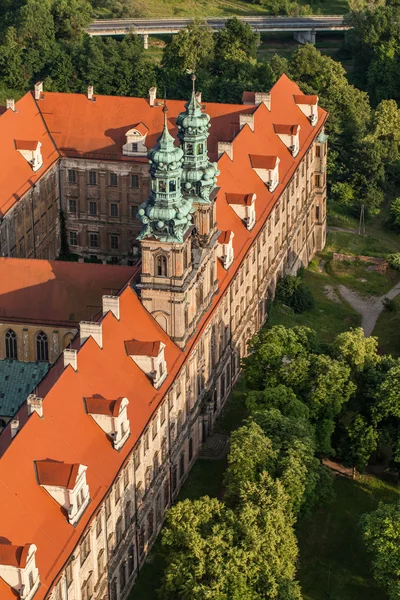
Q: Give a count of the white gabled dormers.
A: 11